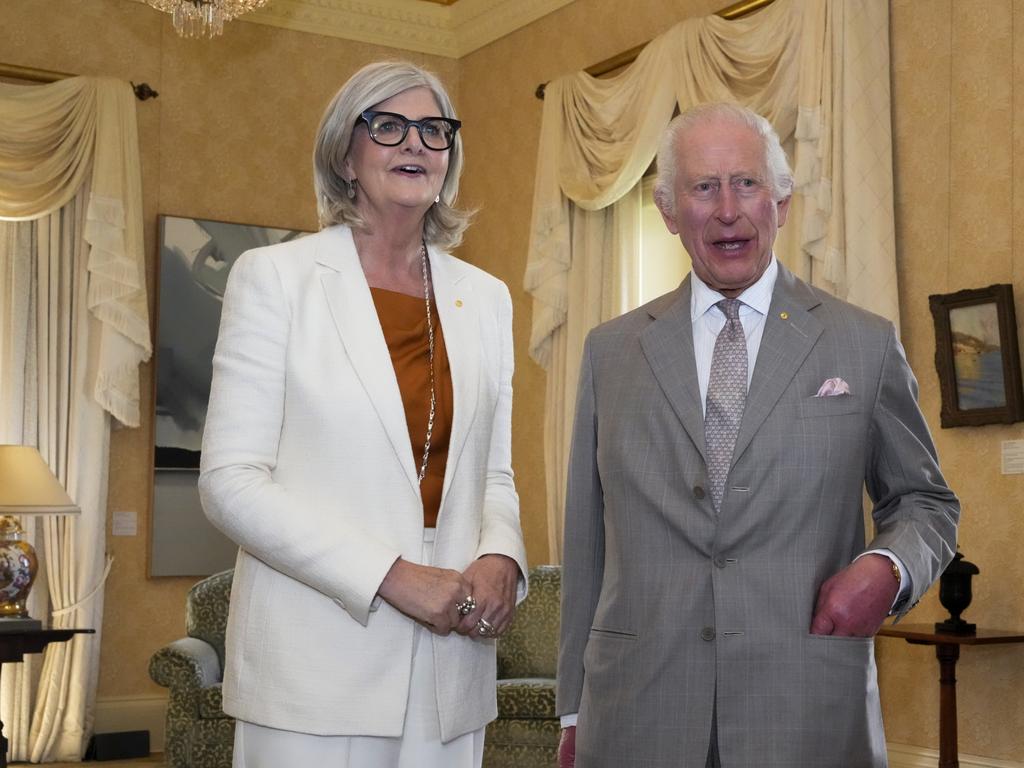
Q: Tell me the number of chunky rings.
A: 2